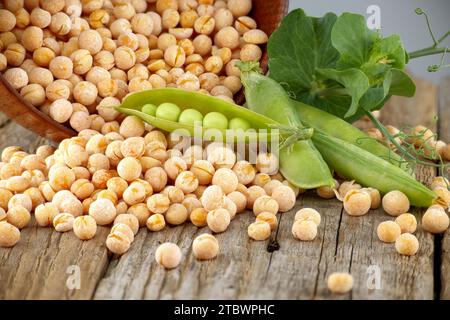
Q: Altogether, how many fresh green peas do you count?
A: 5